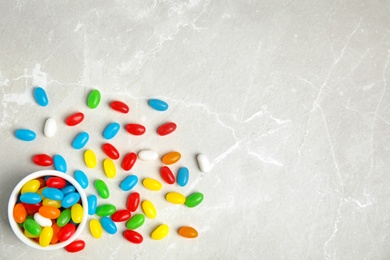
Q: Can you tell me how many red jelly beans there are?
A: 15